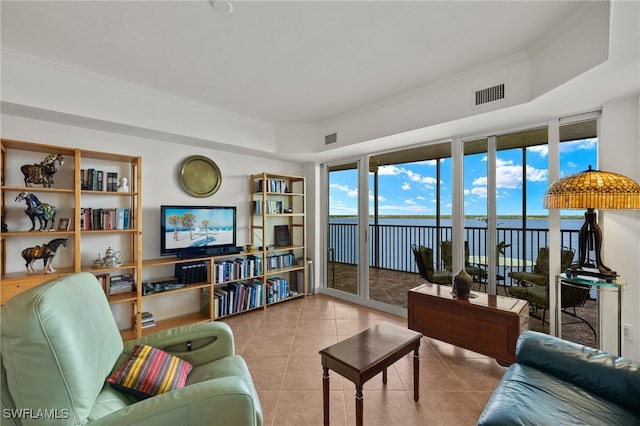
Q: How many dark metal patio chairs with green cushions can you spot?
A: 4